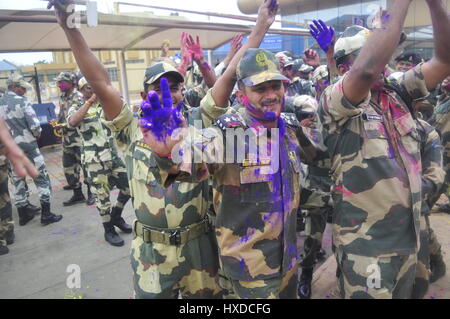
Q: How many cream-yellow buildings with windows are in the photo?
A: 1